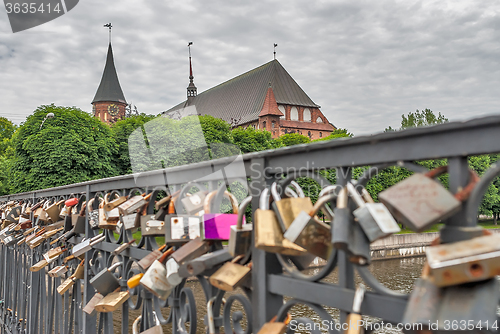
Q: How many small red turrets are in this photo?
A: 1